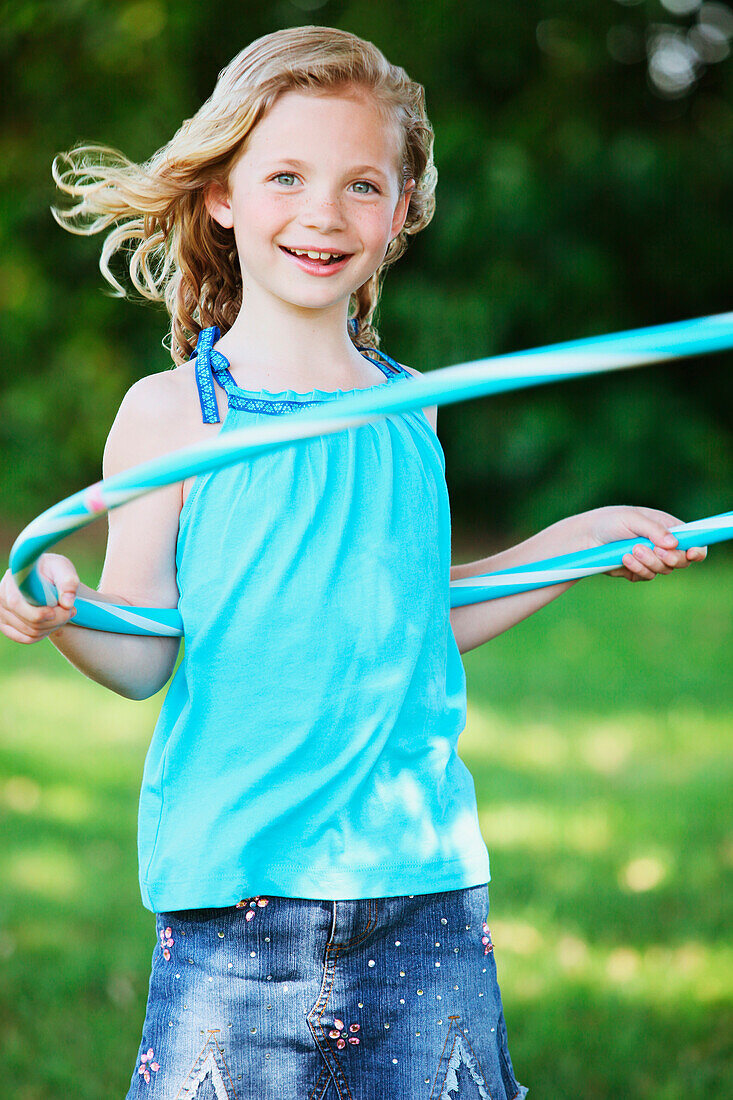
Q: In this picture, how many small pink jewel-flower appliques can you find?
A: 5